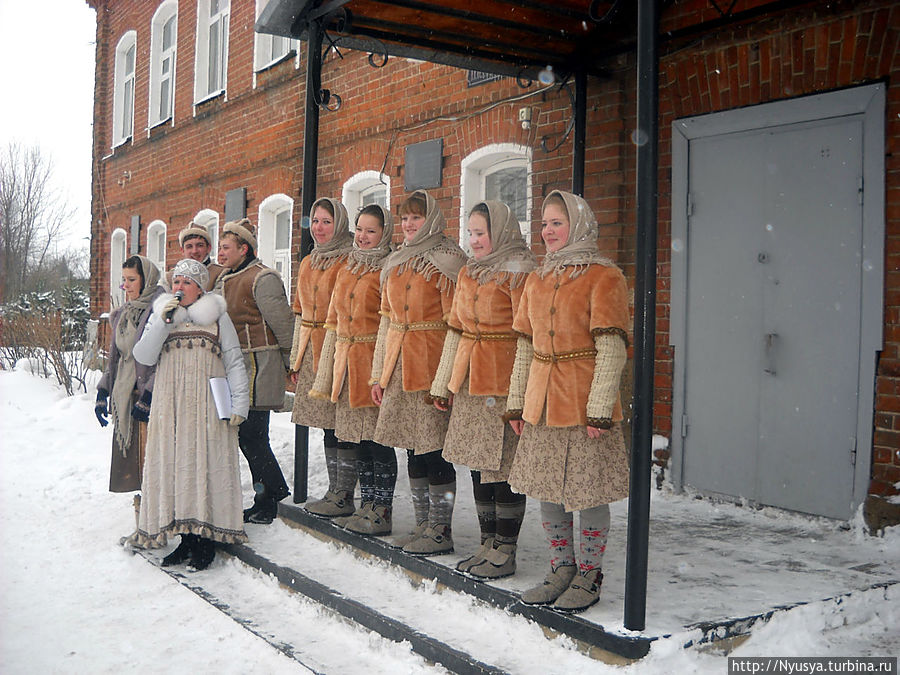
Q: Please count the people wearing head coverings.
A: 9